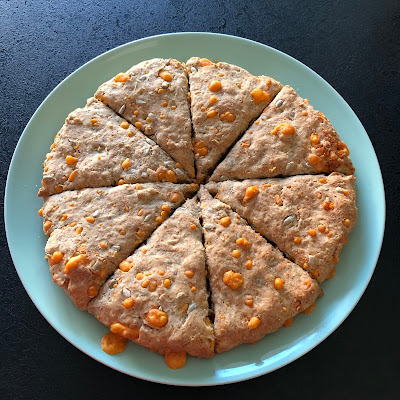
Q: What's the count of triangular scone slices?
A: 8